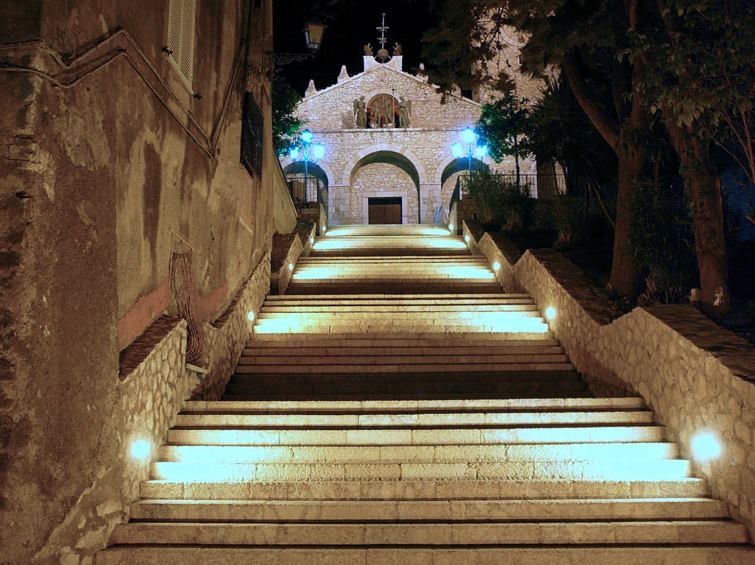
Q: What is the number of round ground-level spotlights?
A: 10